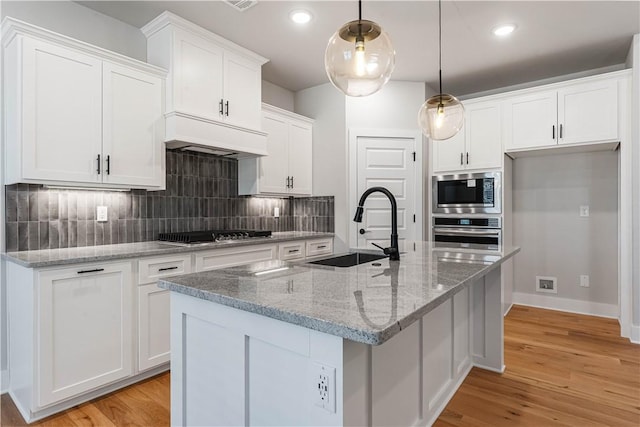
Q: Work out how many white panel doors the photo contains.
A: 1